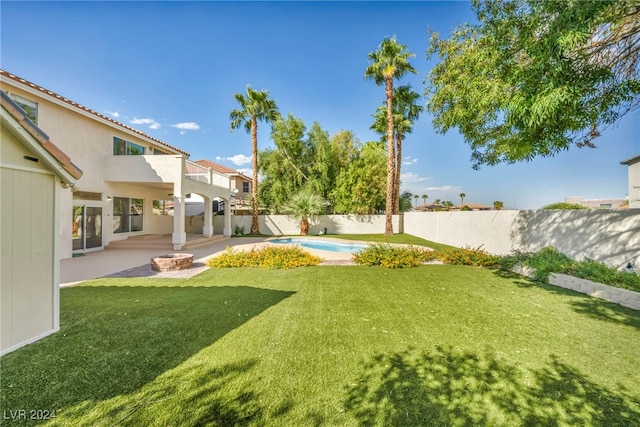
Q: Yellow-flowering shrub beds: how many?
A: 3